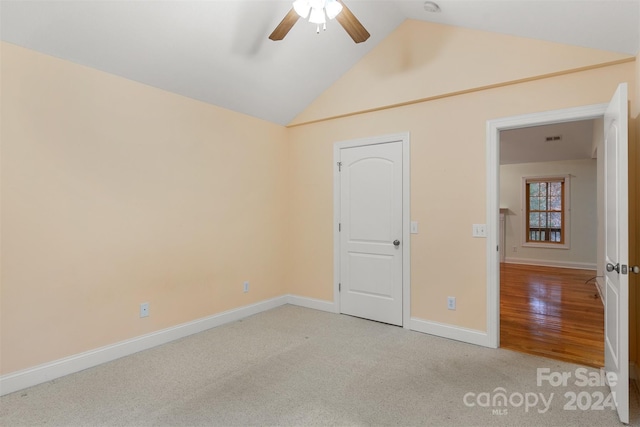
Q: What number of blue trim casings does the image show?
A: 0